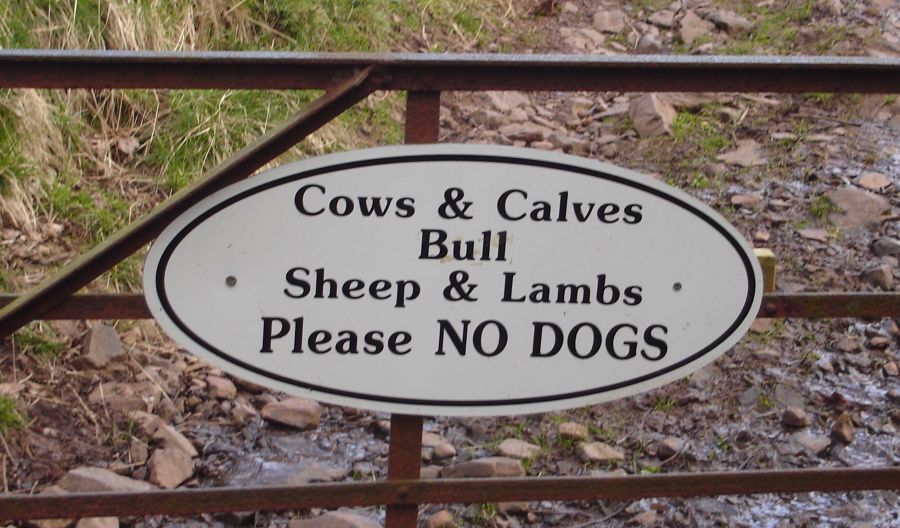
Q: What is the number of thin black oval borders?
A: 1